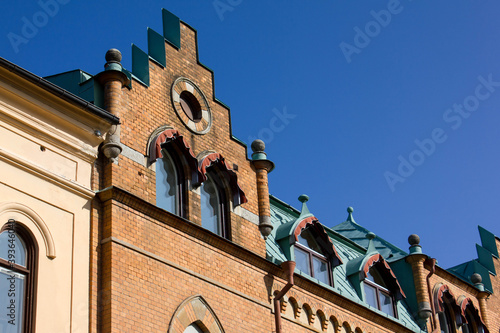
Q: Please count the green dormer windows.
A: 2